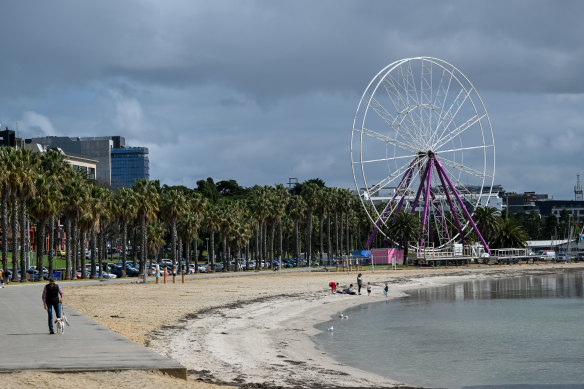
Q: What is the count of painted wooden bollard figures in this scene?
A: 8